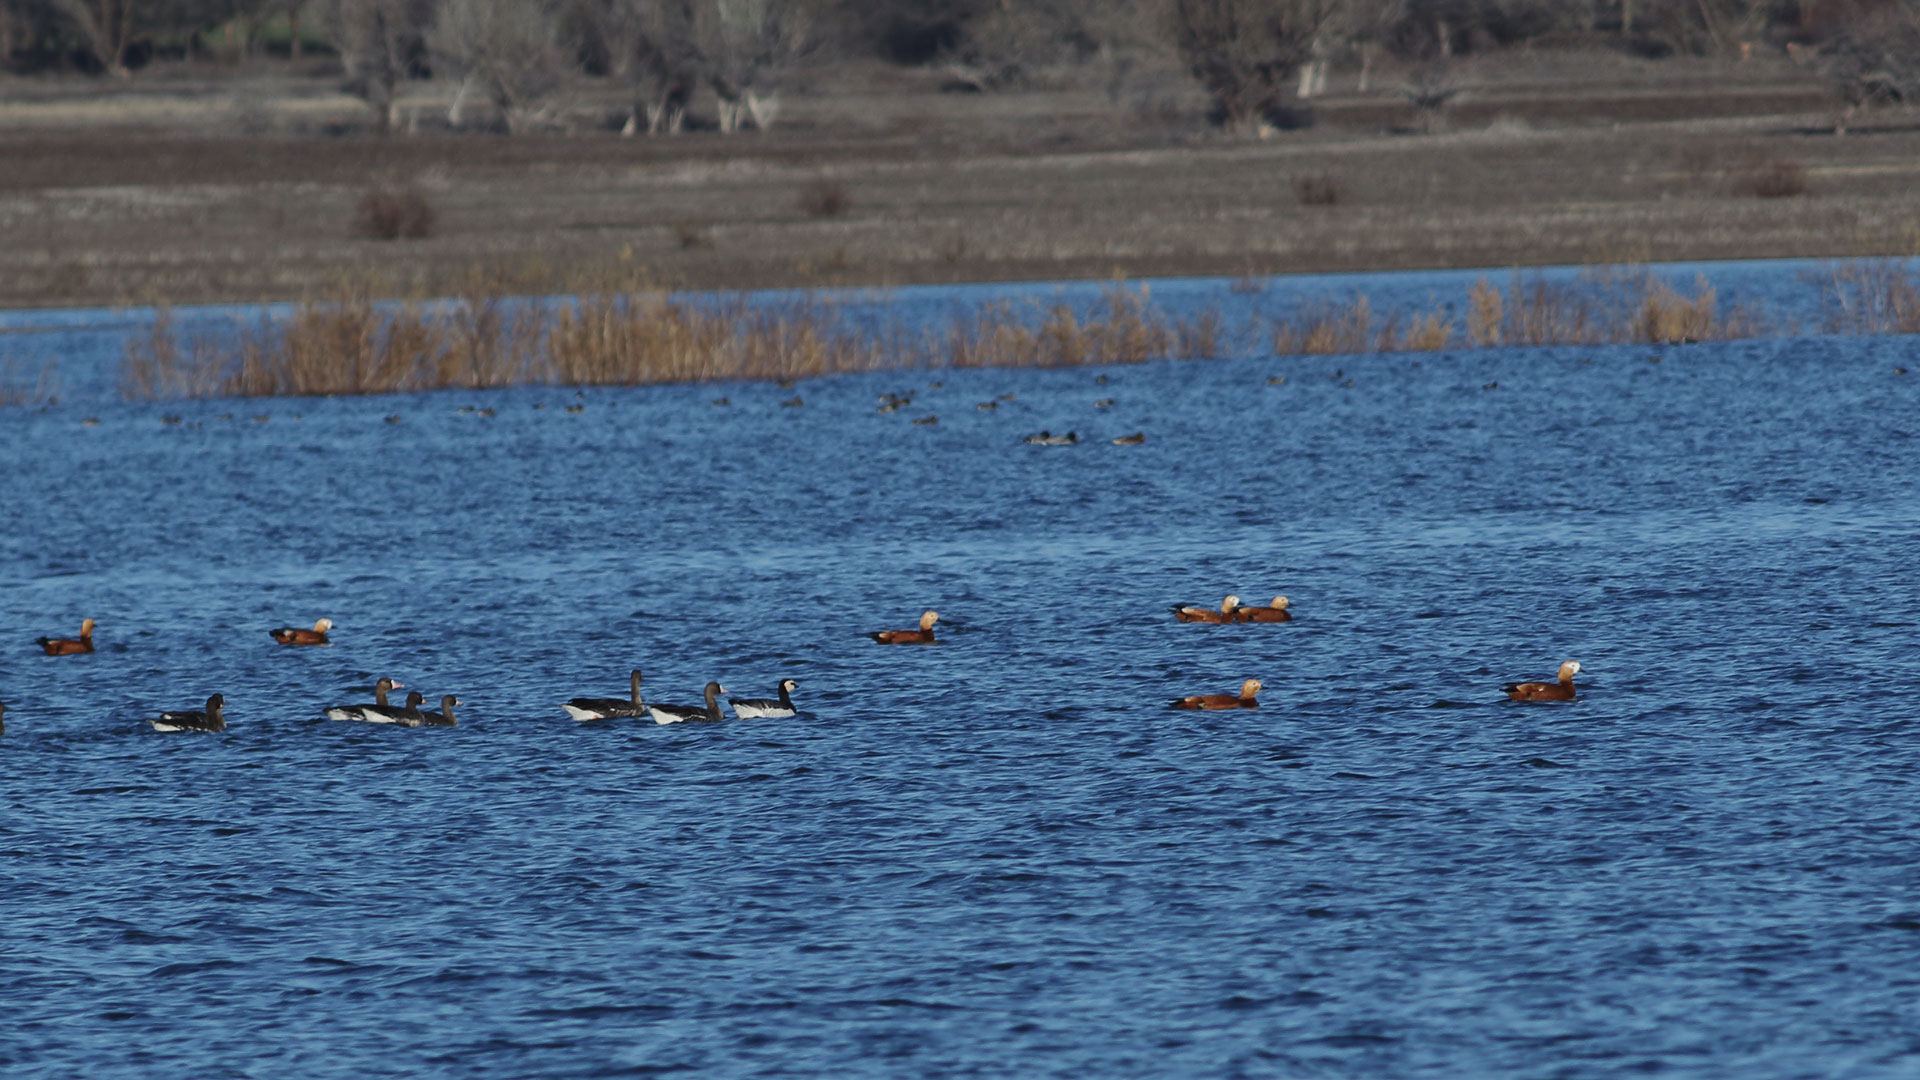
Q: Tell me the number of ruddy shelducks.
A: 7